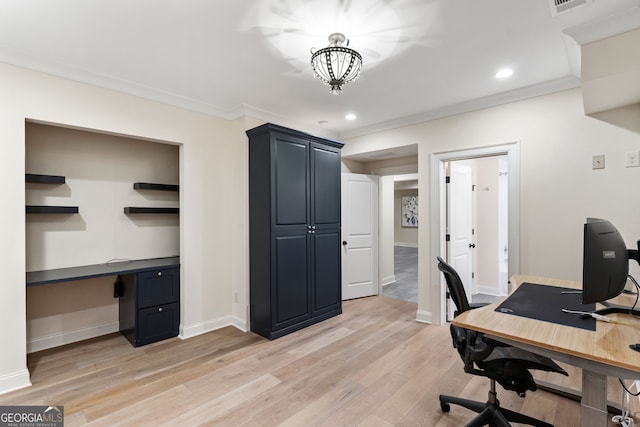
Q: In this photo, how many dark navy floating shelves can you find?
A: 4